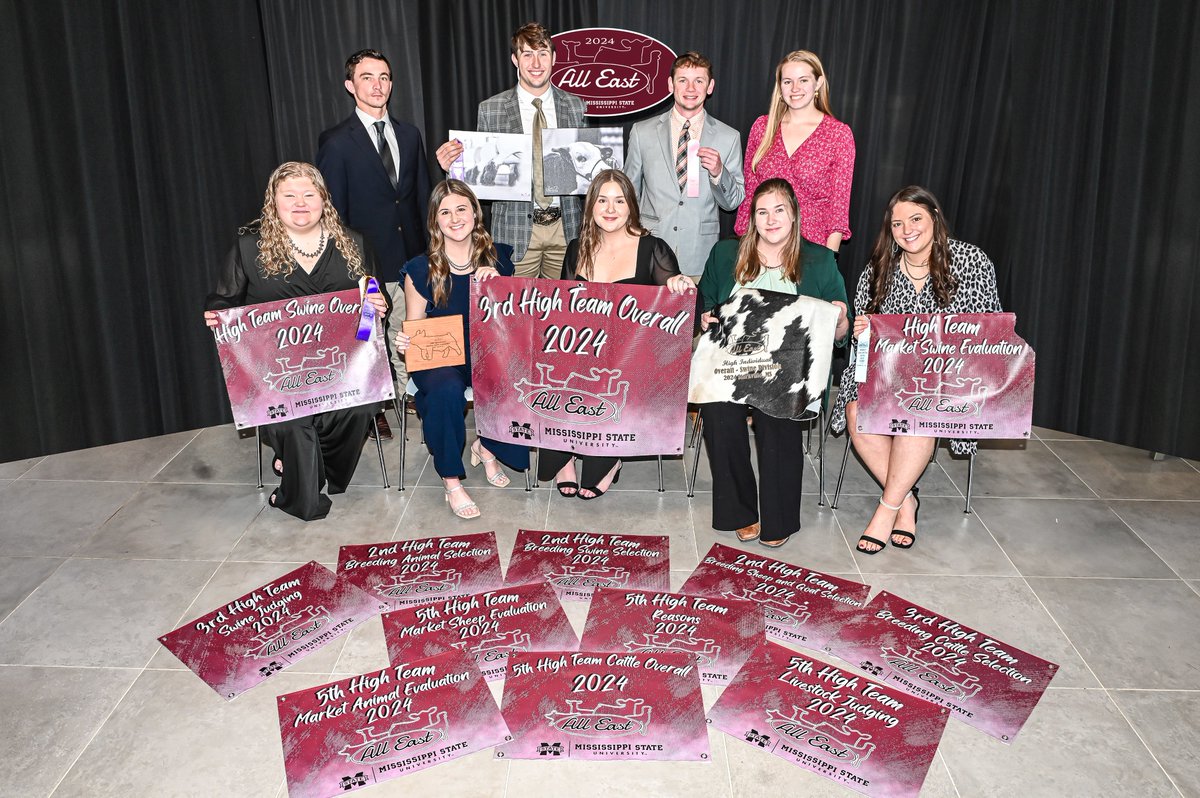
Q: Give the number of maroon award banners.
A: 13